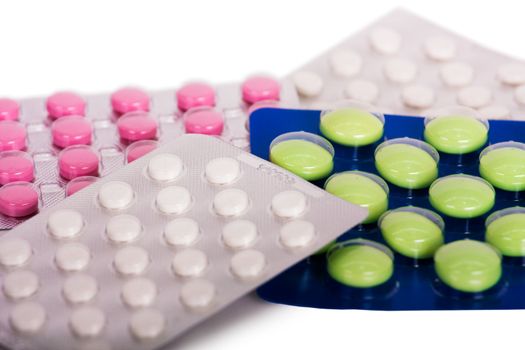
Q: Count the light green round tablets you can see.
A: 11